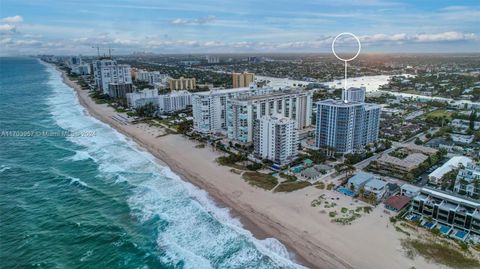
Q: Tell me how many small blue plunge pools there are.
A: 4